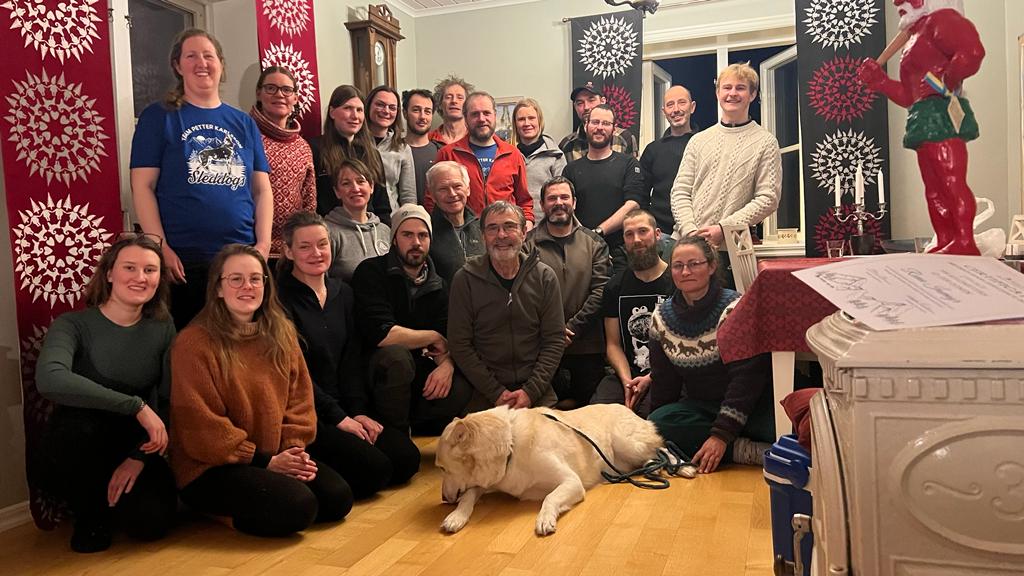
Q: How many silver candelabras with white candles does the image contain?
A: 1